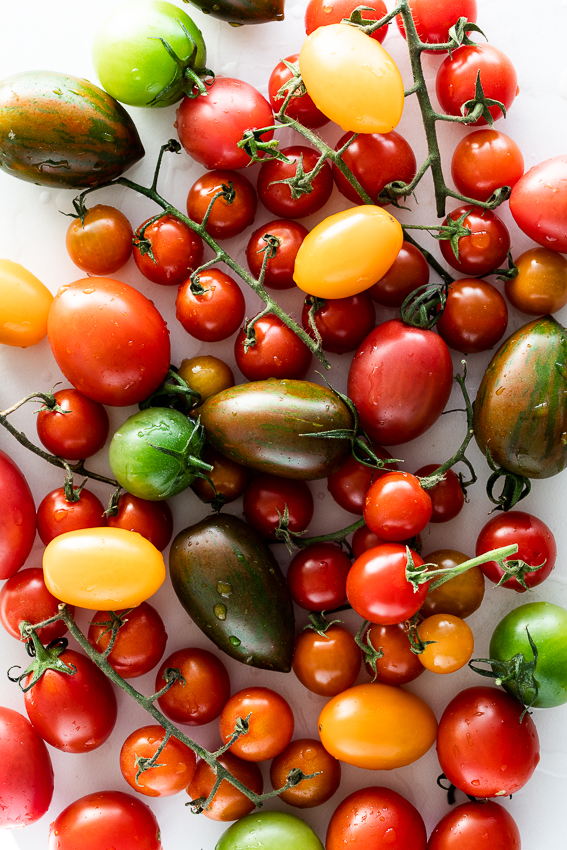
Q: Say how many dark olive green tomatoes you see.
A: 5